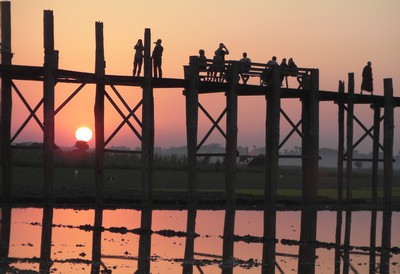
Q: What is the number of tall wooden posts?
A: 12